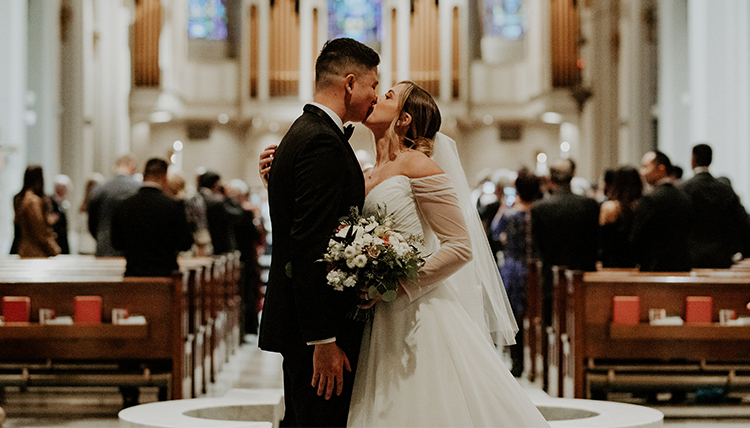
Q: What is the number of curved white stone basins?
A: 2